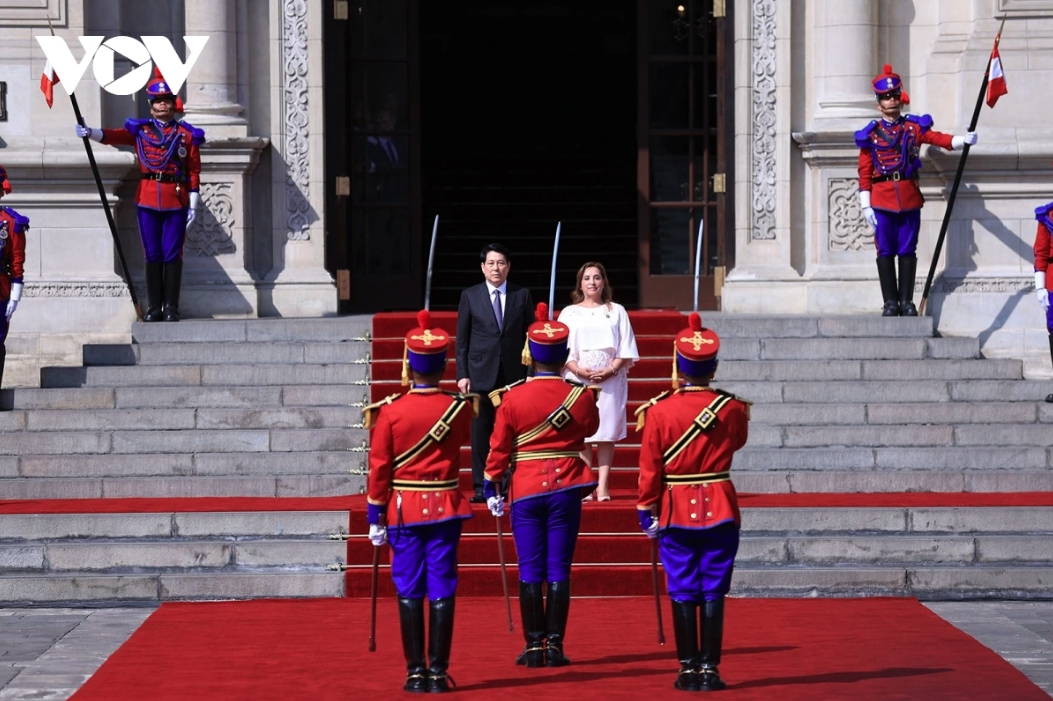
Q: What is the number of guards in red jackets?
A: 7